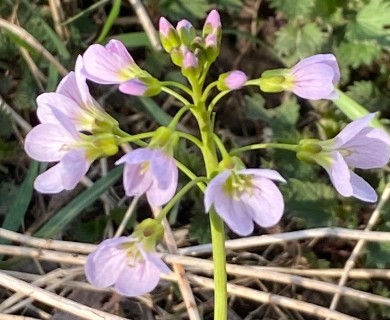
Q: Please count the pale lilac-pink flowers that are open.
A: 8